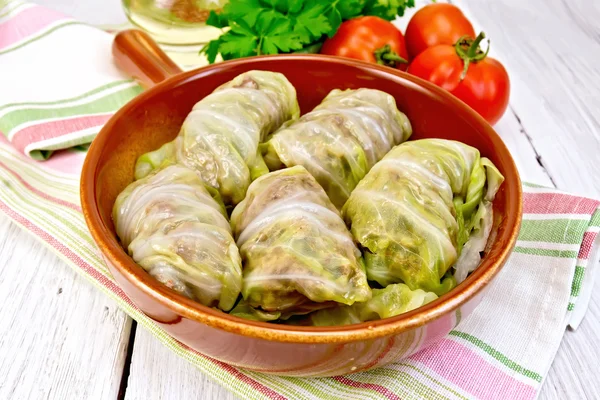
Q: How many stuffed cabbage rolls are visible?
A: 5